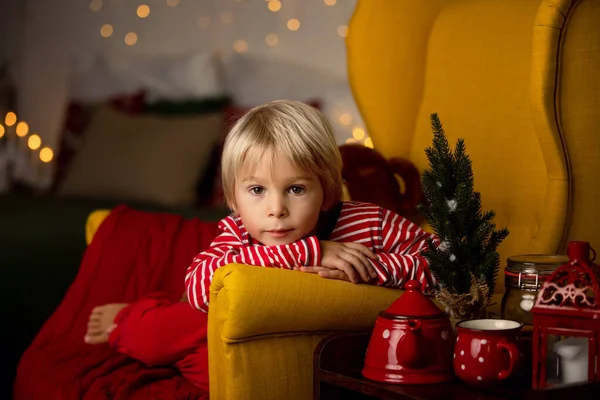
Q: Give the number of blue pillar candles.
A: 0